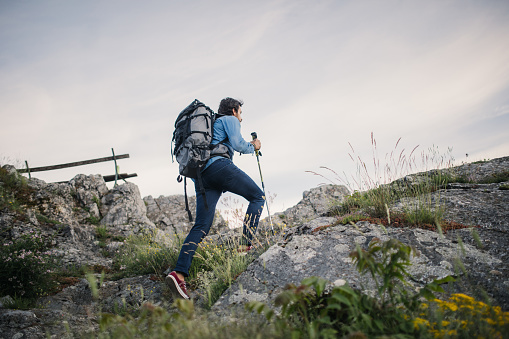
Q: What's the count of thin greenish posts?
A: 2